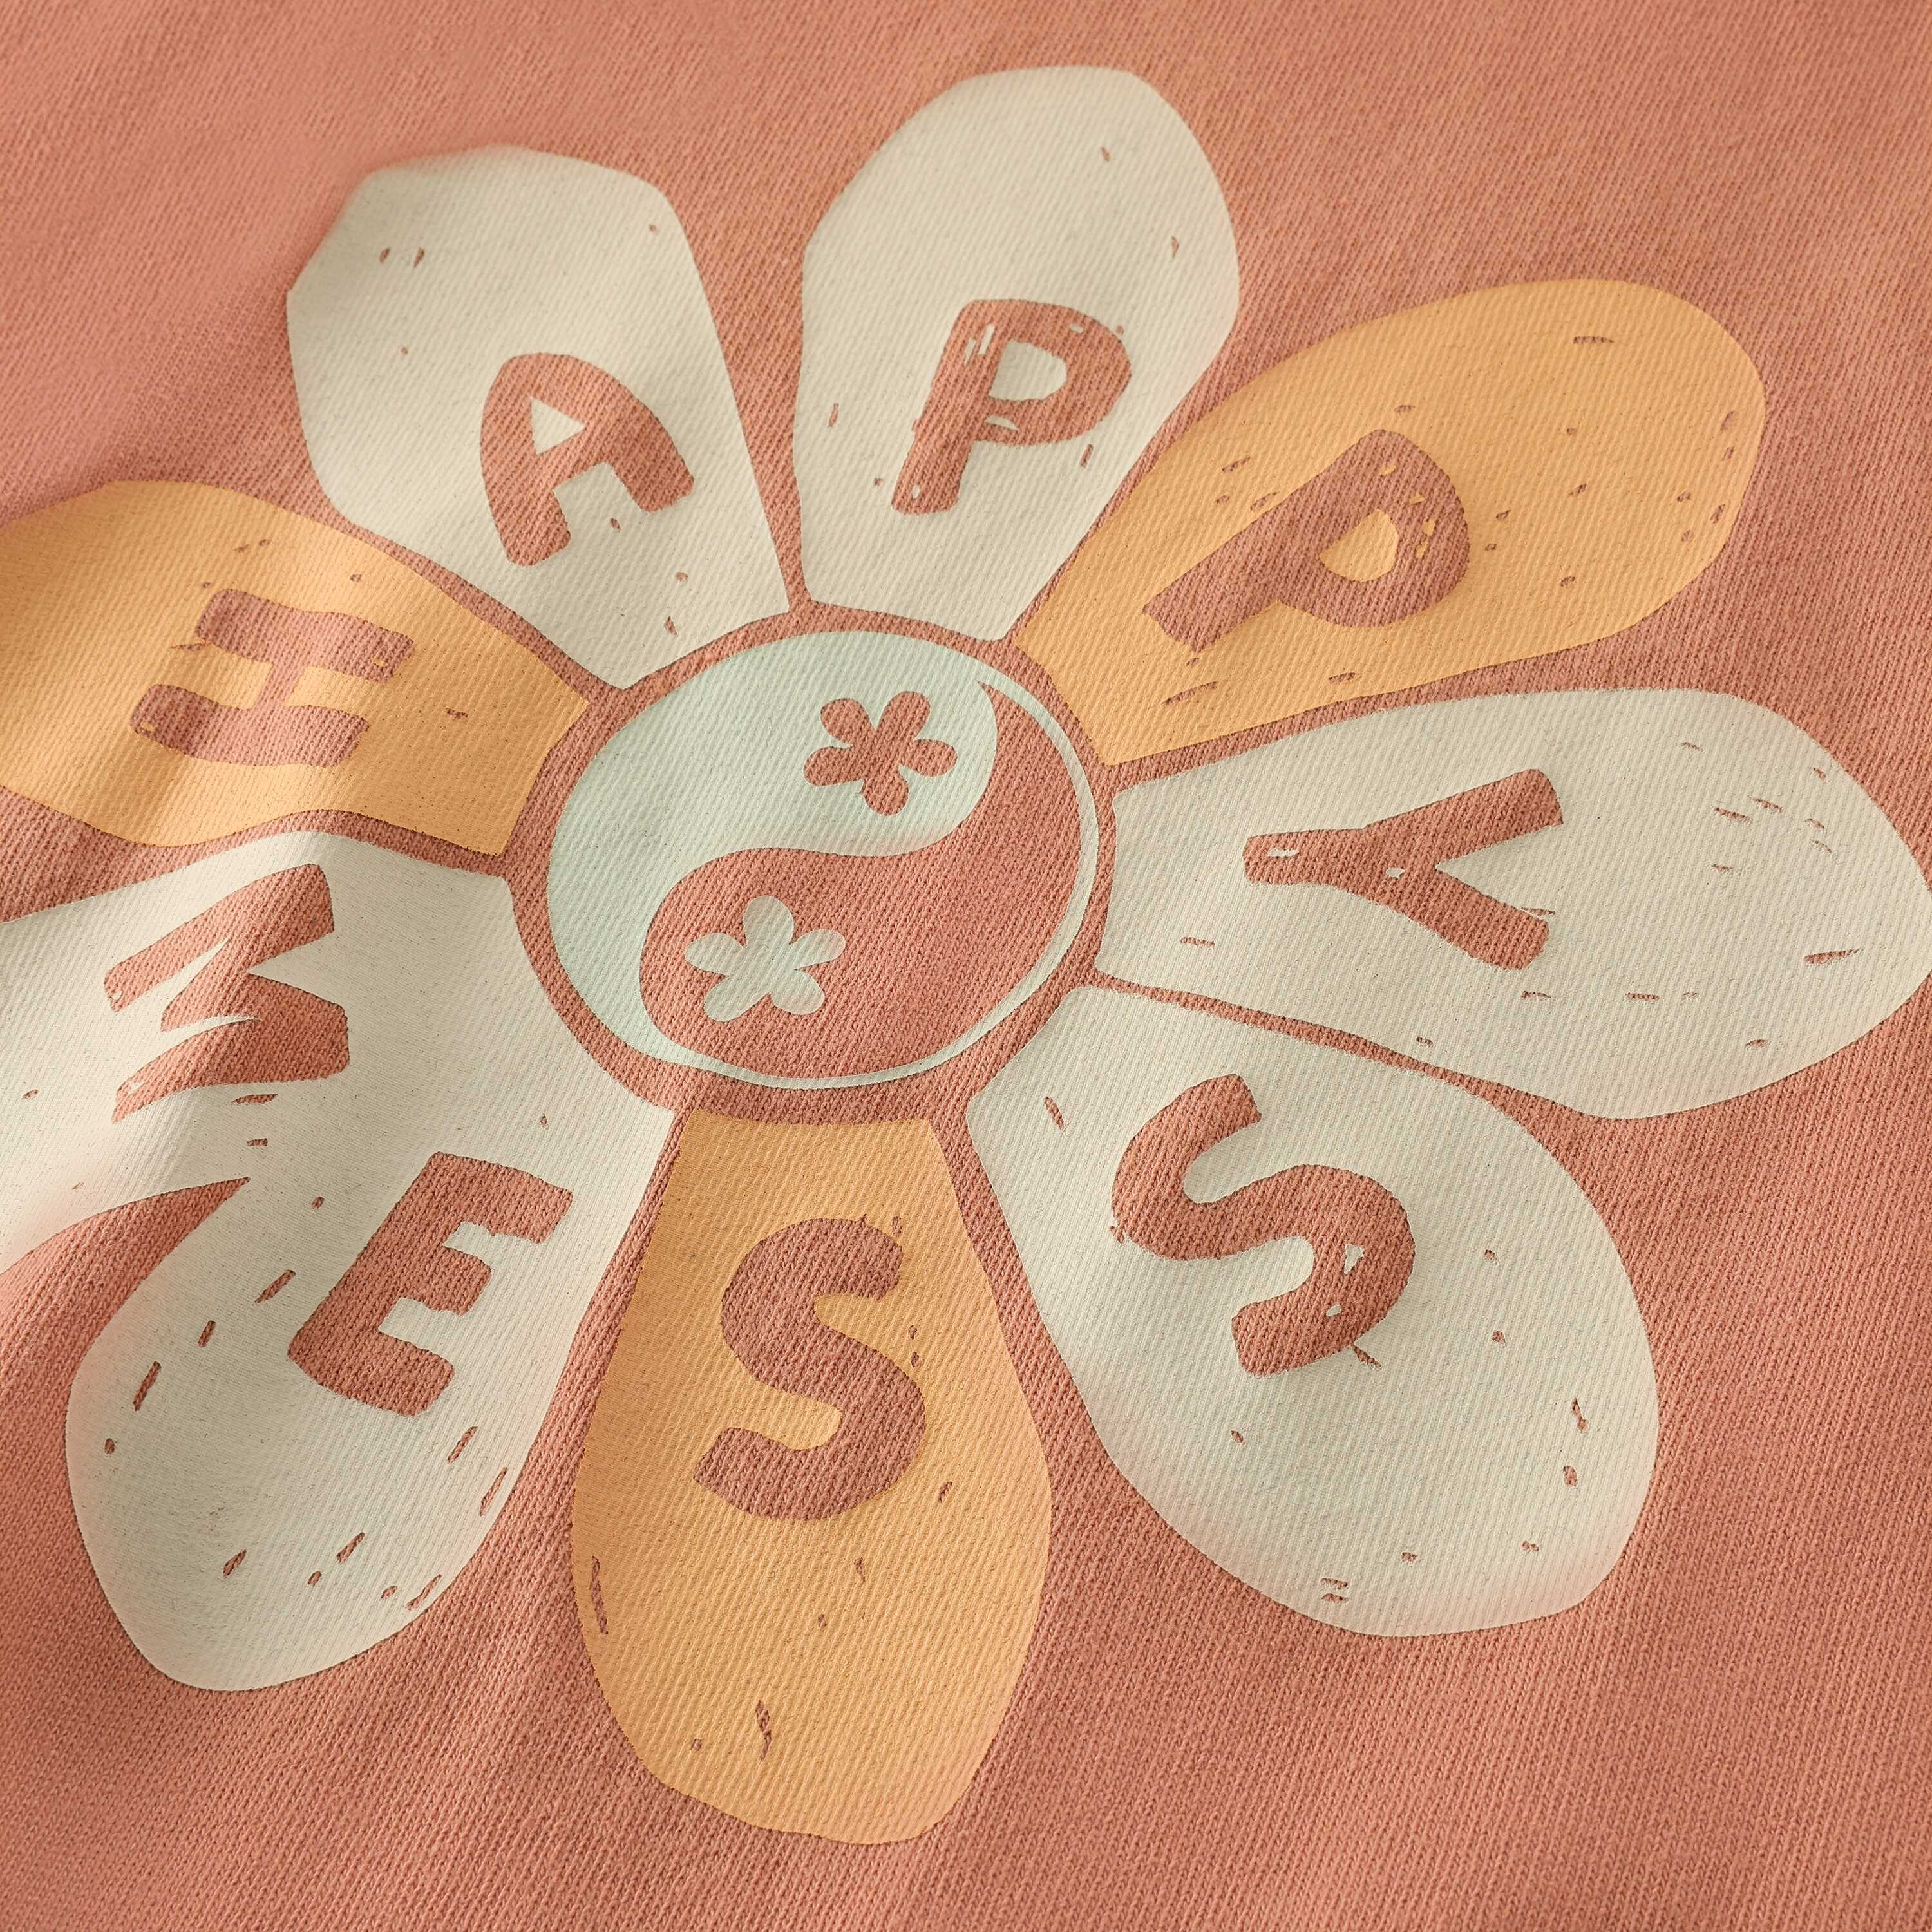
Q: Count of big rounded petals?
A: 9